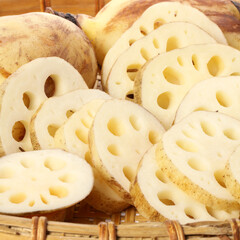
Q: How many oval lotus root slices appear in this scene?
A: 12